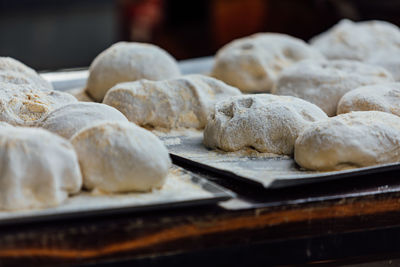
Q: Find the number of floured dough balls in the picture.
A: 13